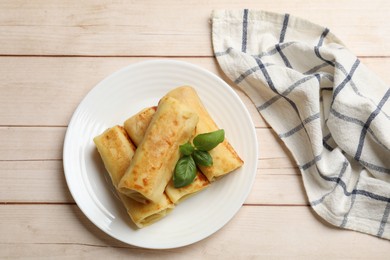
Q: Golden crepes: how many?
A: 4